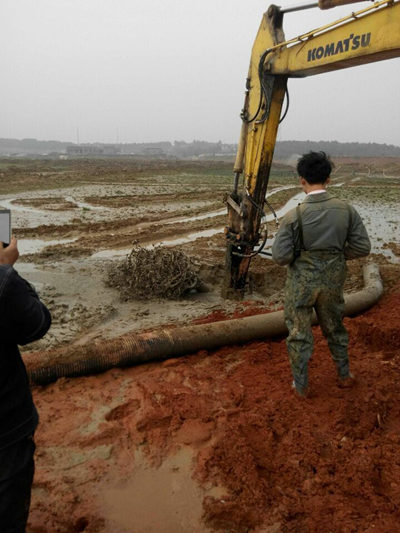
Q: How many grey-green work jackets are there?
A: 1